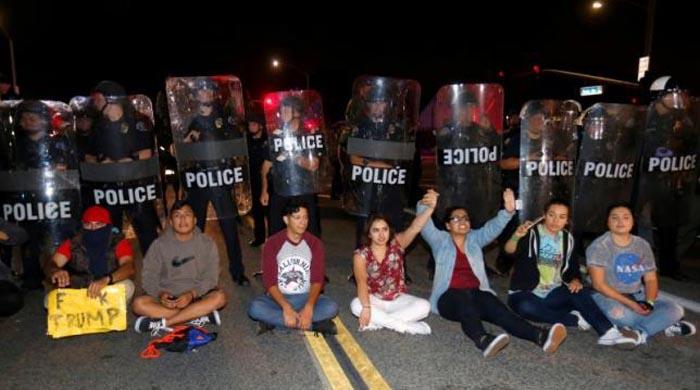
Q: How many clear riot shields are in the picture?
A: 9